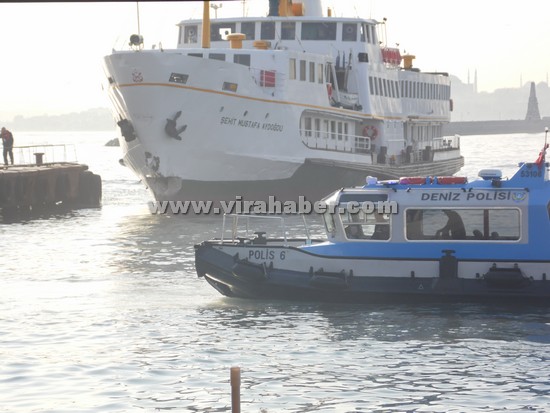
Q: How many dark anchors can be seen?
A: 2